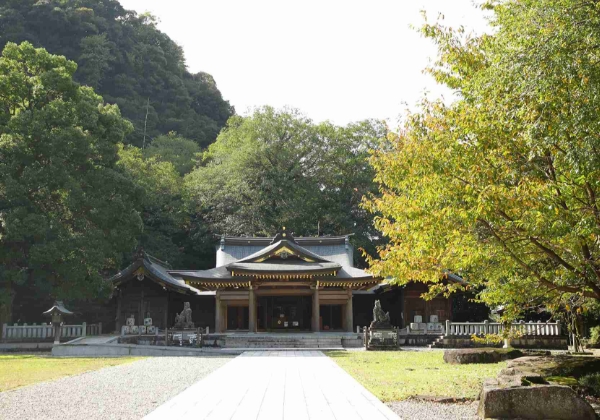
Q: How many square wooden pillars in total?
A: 4